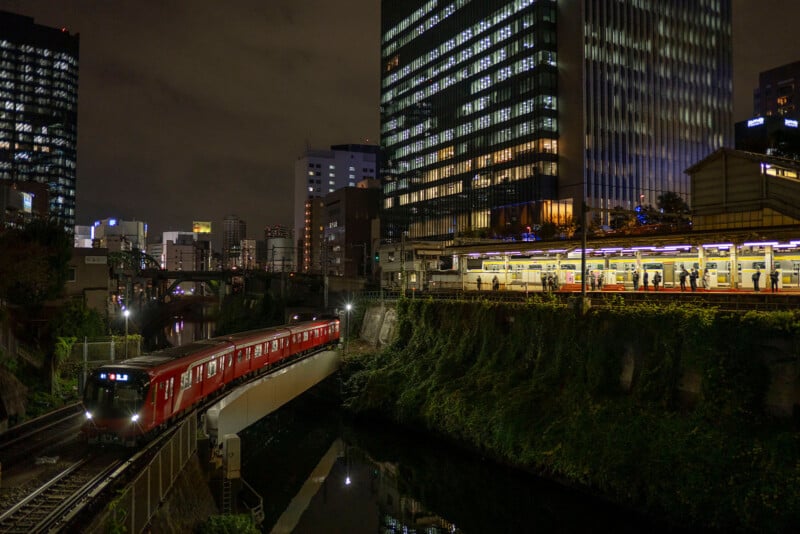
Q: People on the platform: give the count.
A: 15